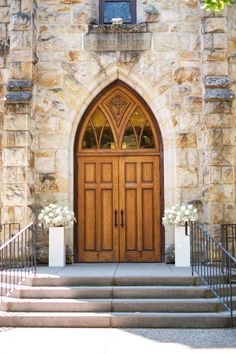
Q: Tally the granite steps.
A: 4